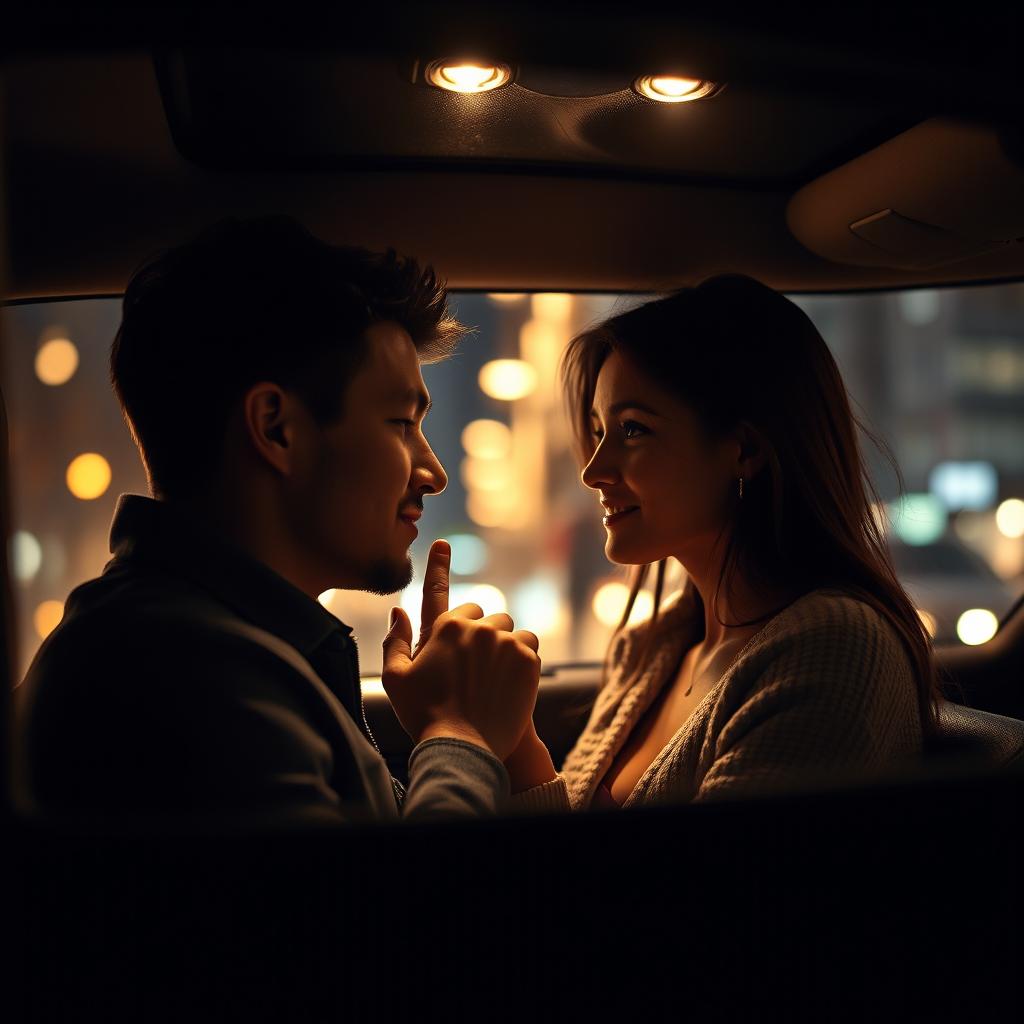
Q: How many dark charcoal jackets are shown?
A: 1